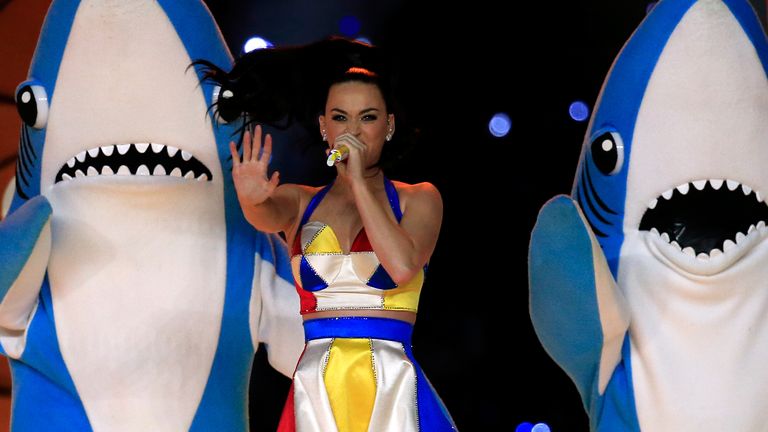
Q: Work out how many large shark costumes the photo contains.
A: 2